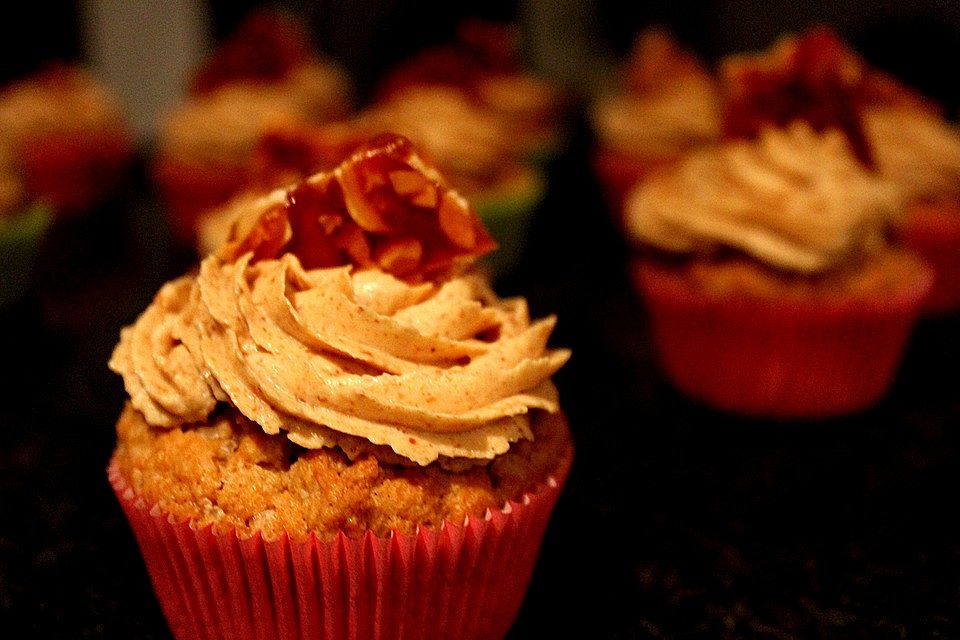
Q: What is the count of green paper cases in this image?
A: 2